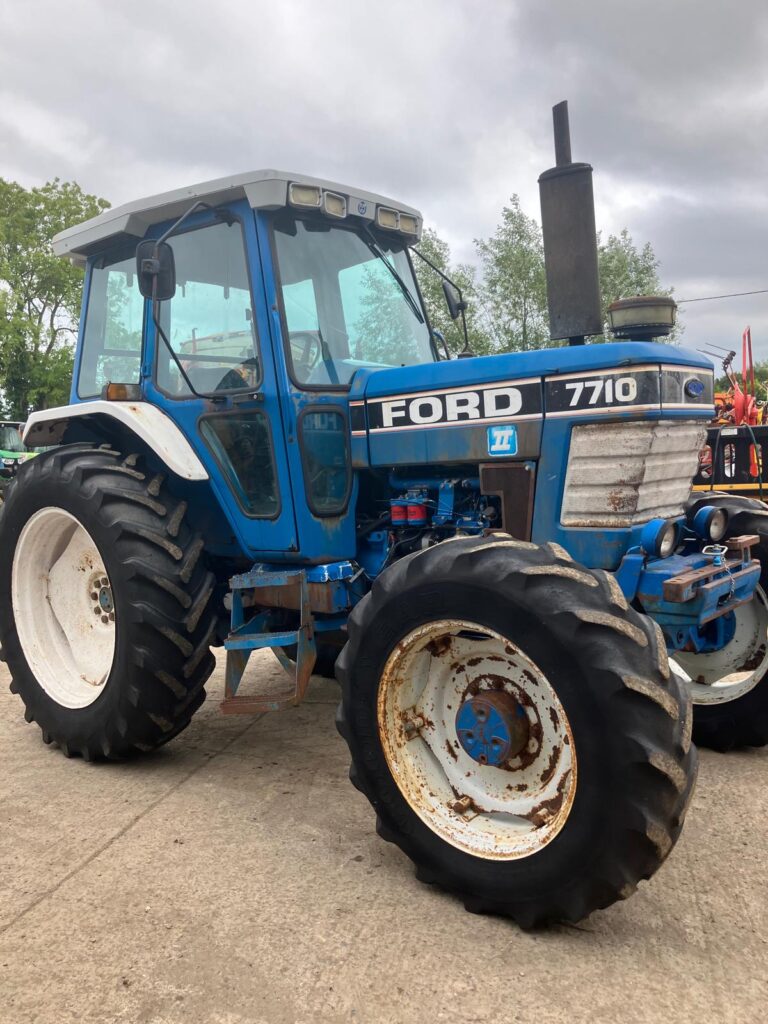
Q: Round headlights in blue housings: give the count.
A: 2